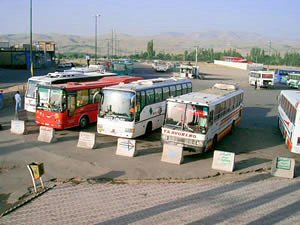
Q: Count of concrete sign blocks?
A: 7